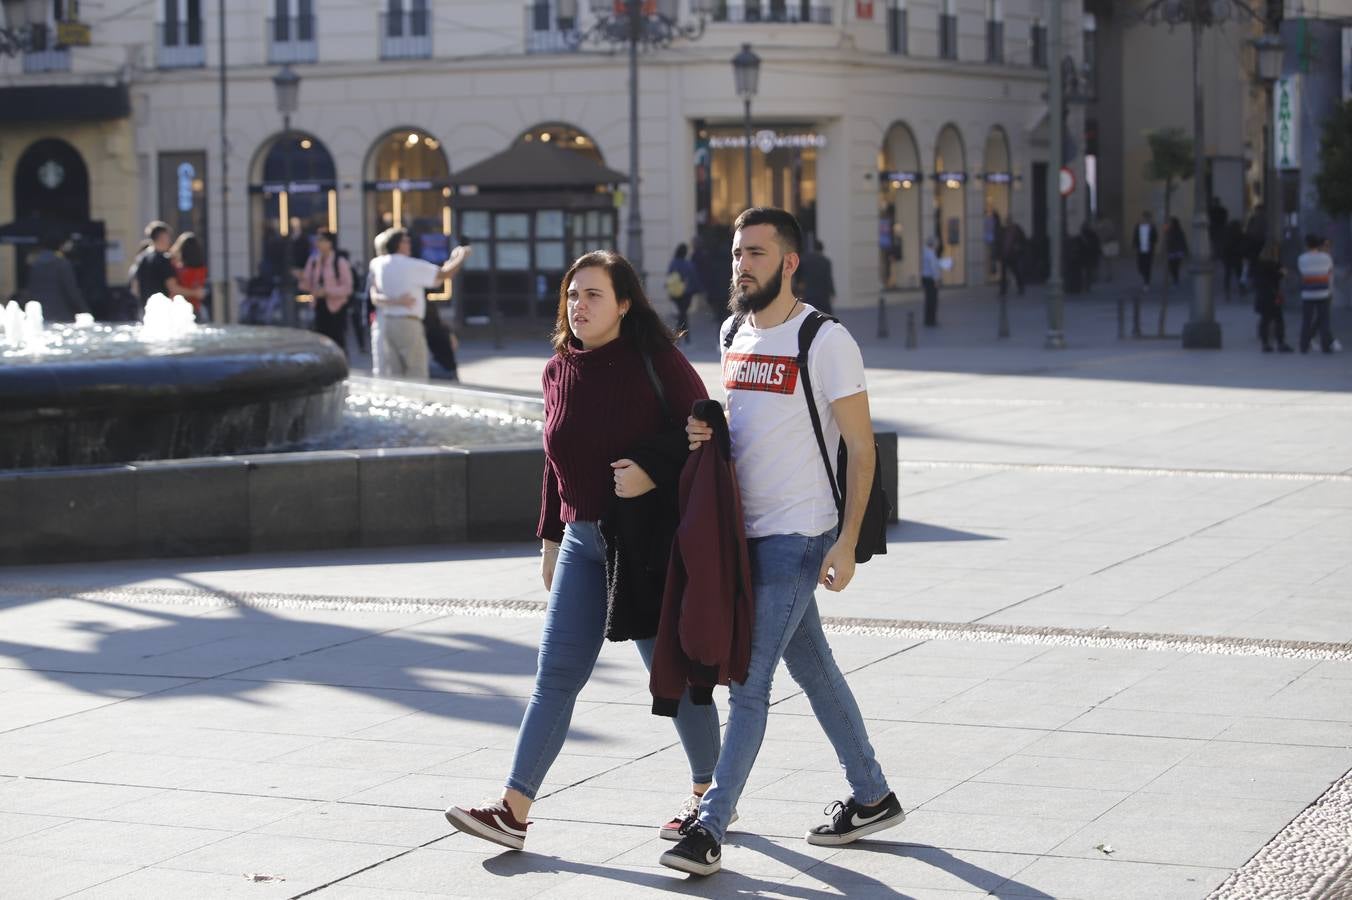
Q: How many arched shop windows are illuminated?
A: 6